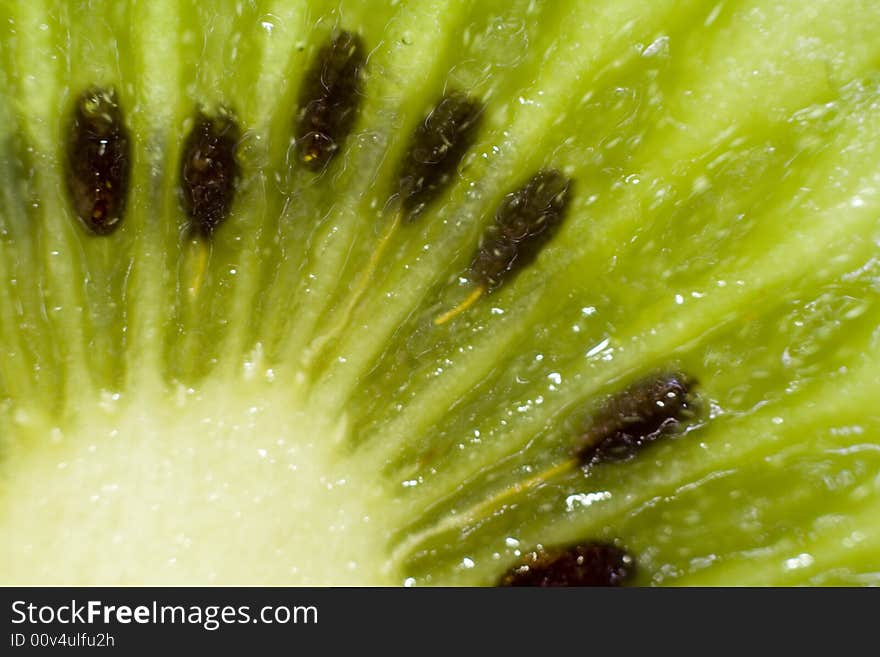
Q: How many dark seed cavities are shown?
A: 7